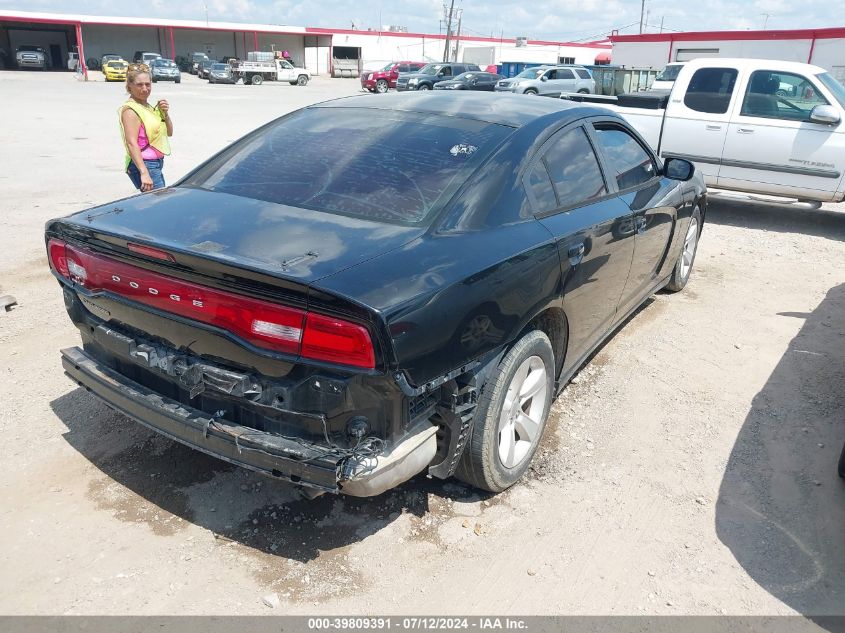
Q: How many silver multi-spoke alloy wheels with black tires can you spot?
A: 2